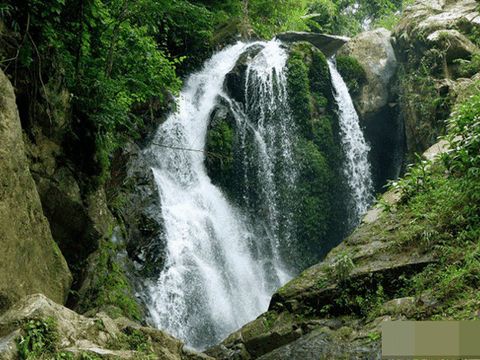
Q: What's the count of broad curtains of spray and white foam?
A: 3